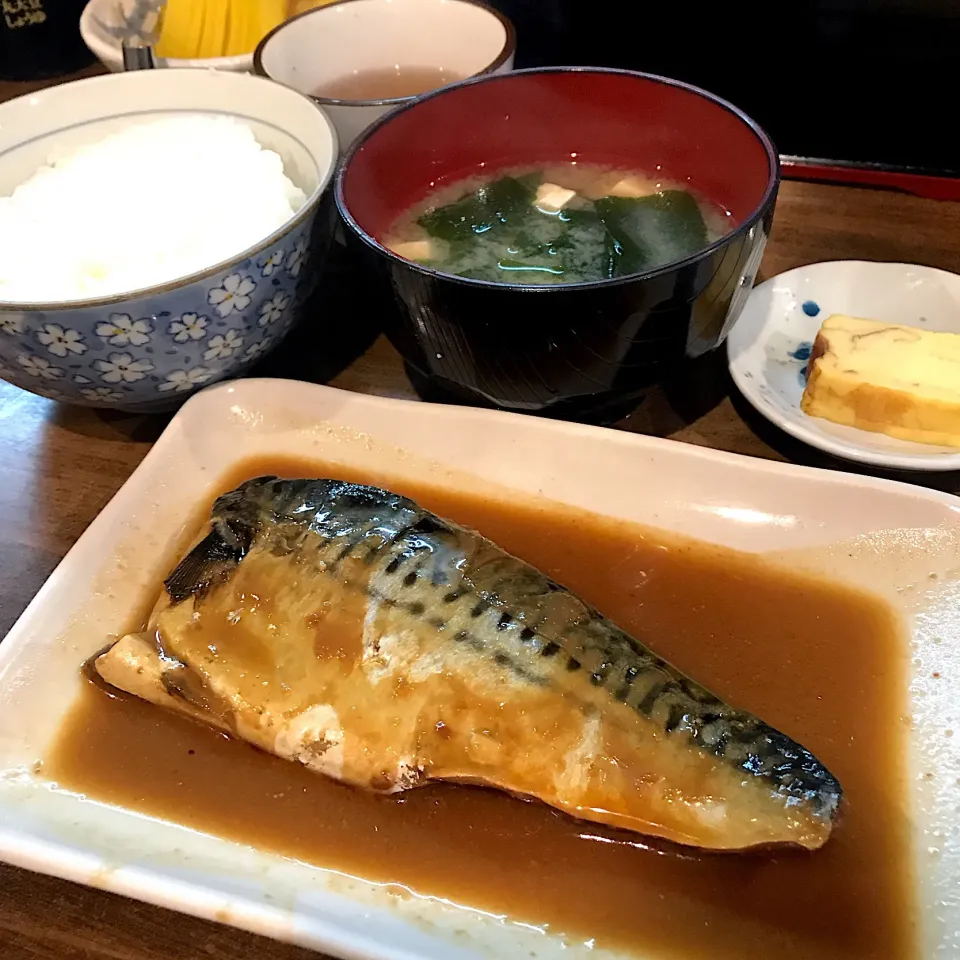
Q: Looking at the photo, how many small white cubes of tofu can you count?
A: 3